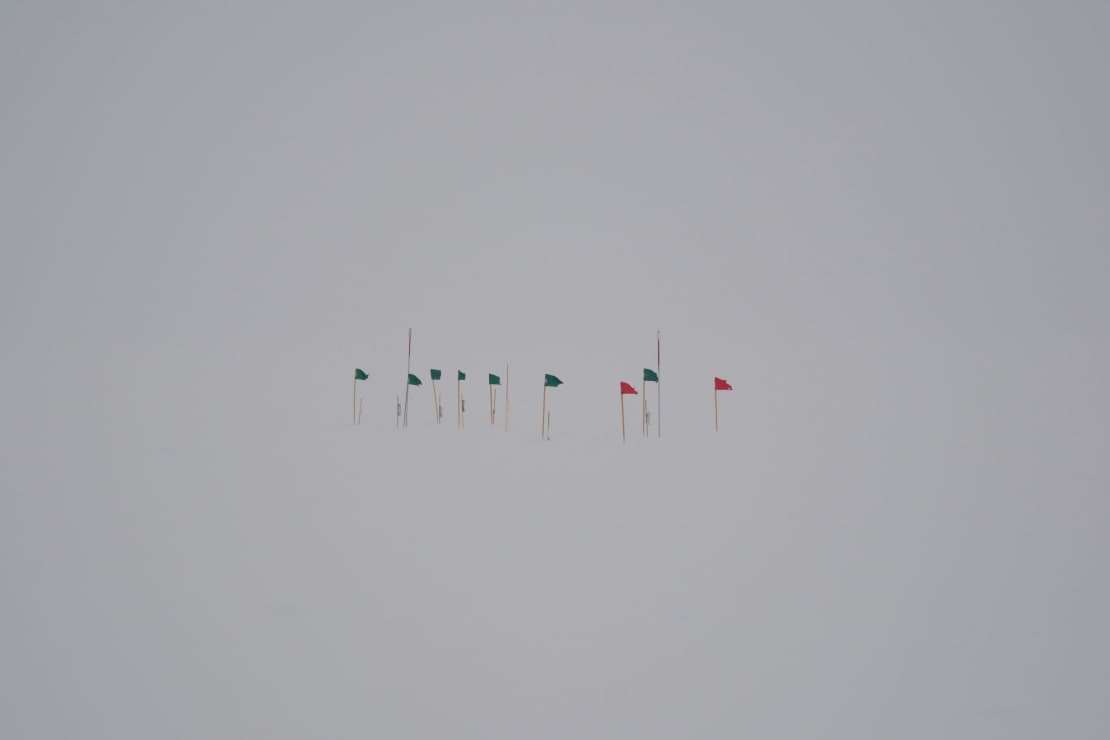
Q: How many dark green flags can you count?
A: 7